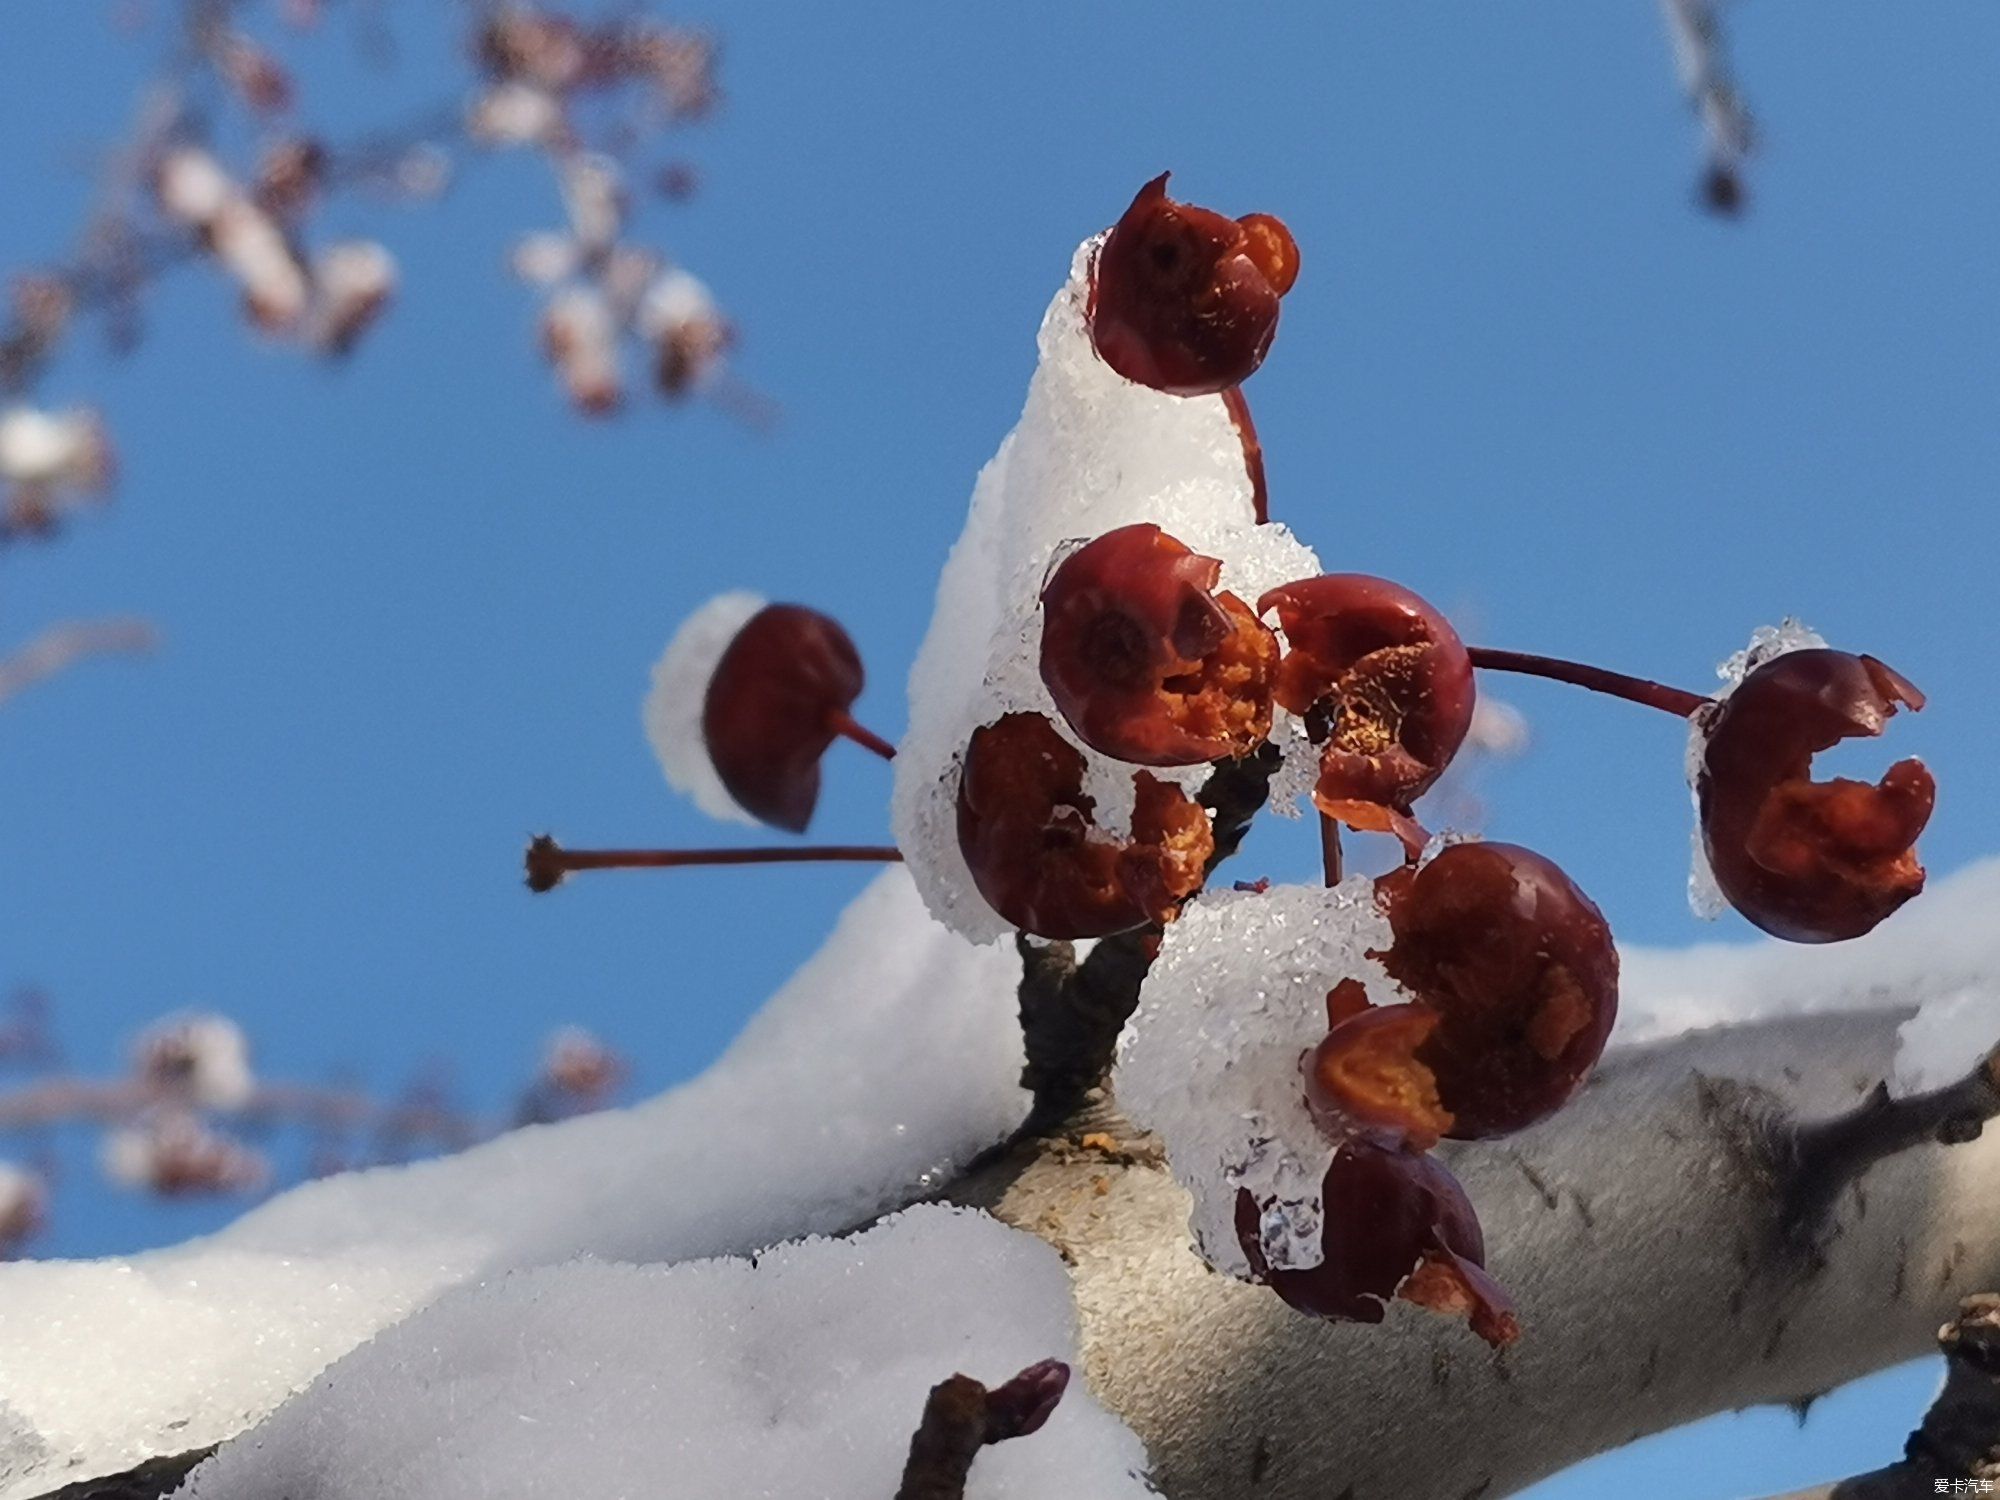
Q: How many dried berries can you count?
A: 8